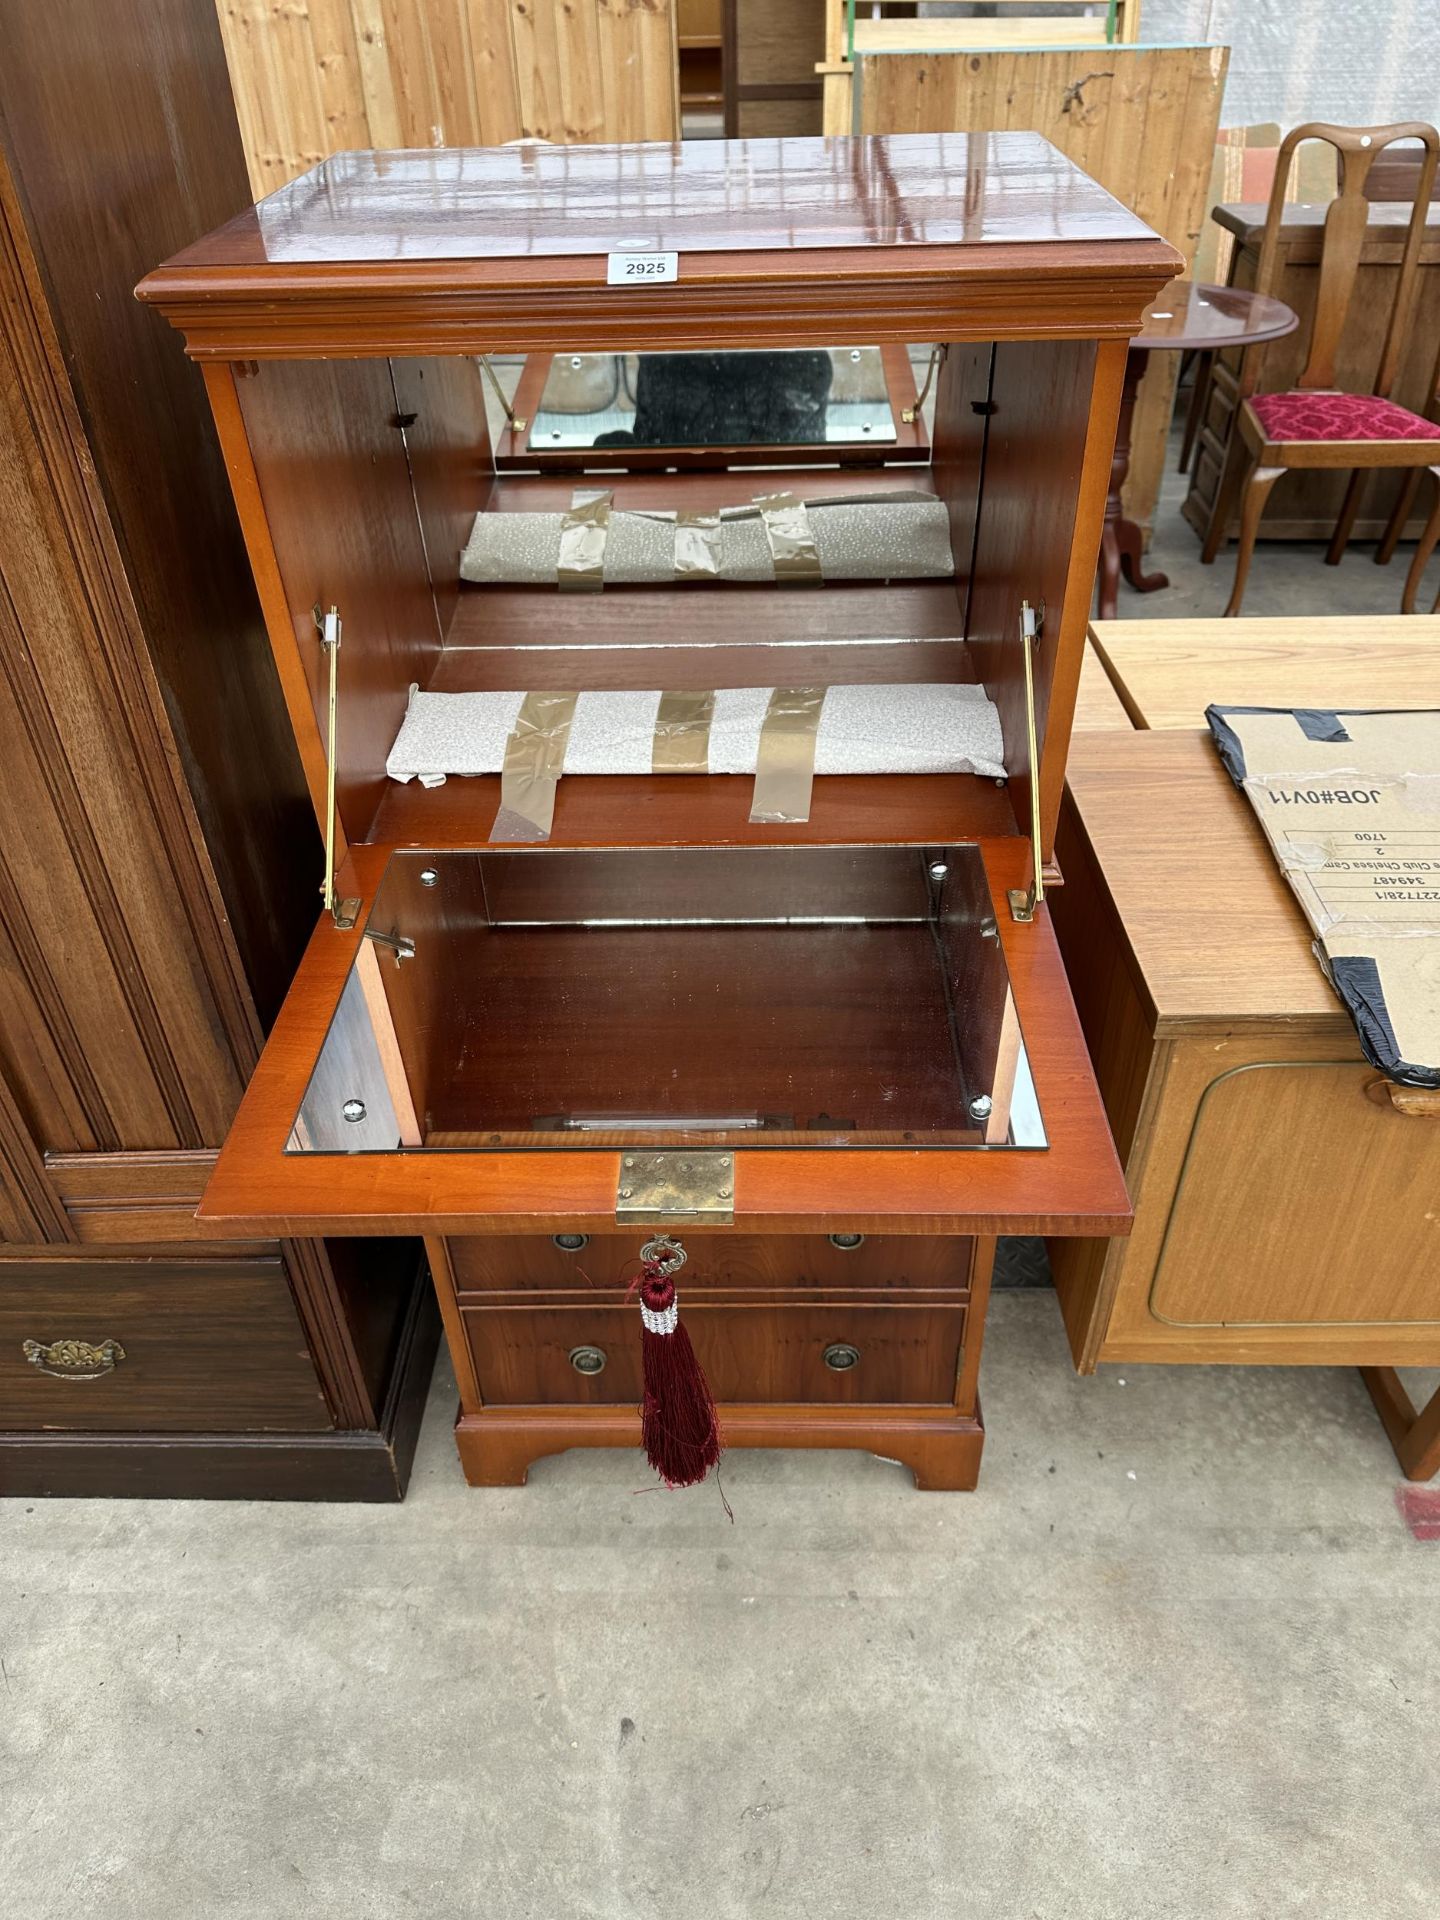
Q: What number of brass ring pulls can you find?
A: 4